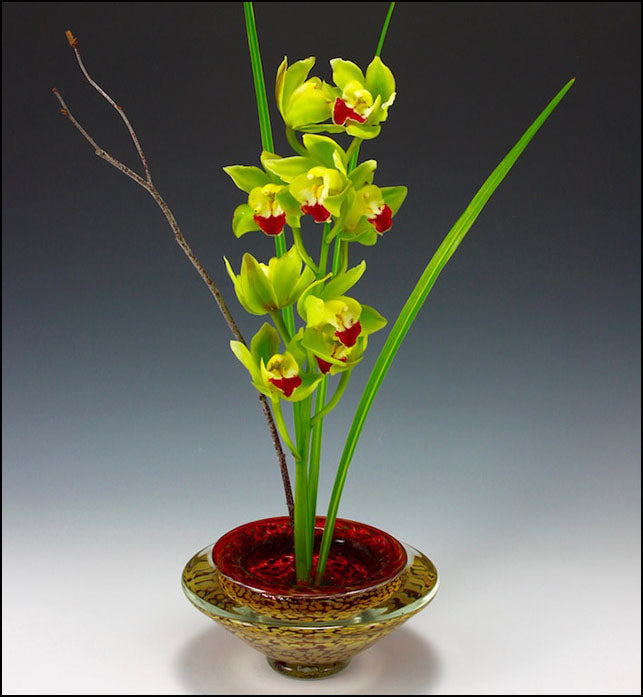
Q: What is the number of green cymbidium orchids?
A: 9